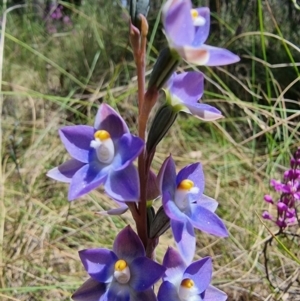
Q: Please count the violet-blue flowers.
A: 6